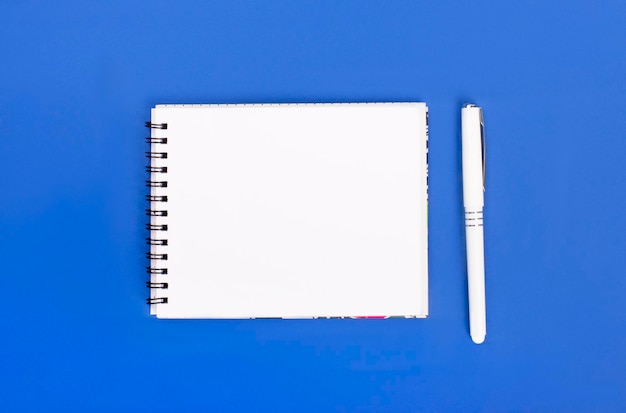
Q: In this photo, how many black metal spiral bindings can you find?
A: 13